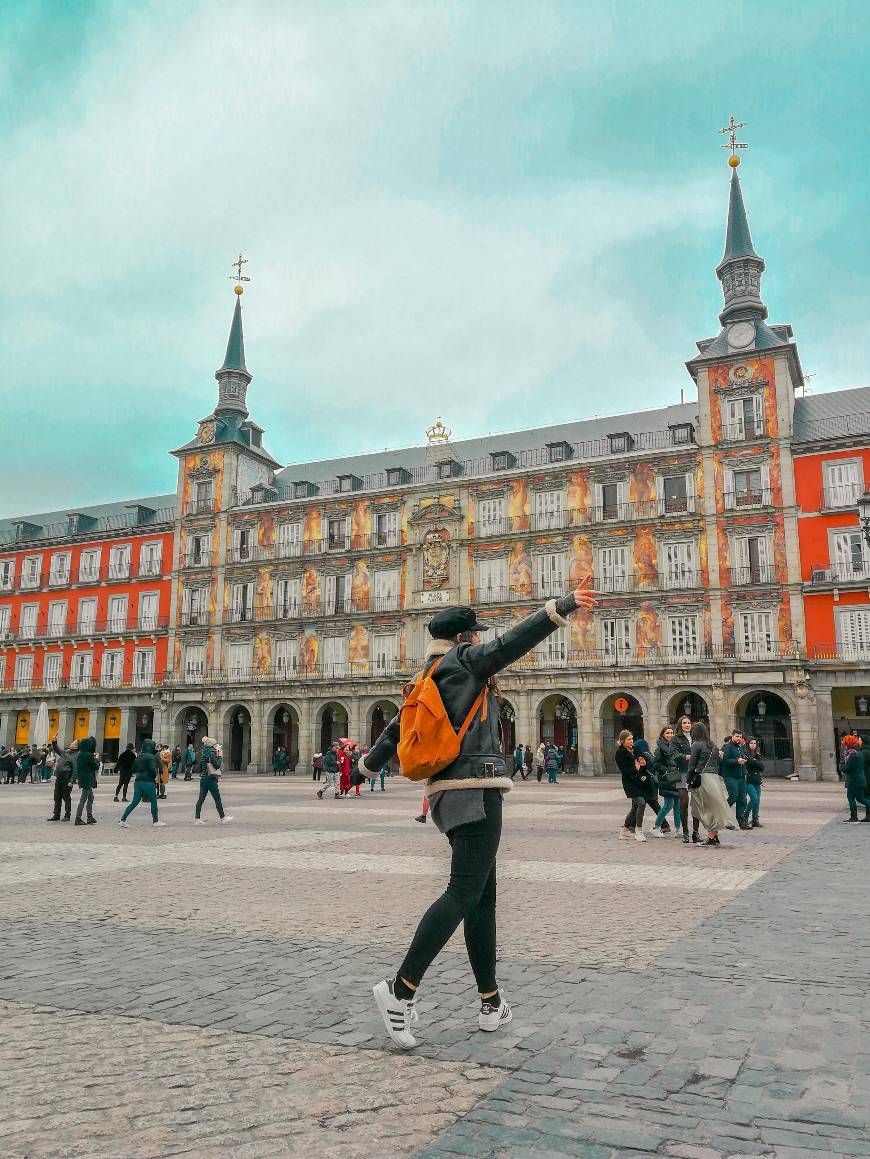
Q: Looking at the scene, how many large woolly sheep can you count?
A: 0